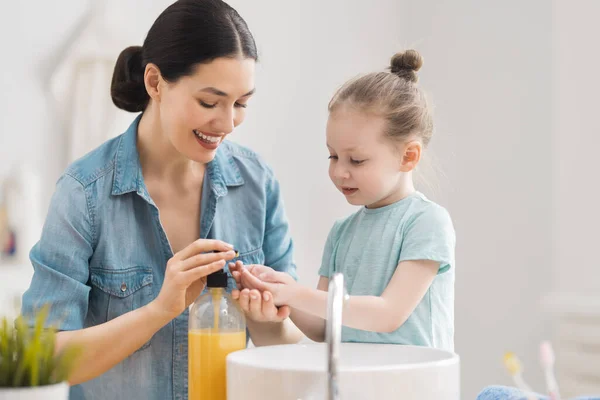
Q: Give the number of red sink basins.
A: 0